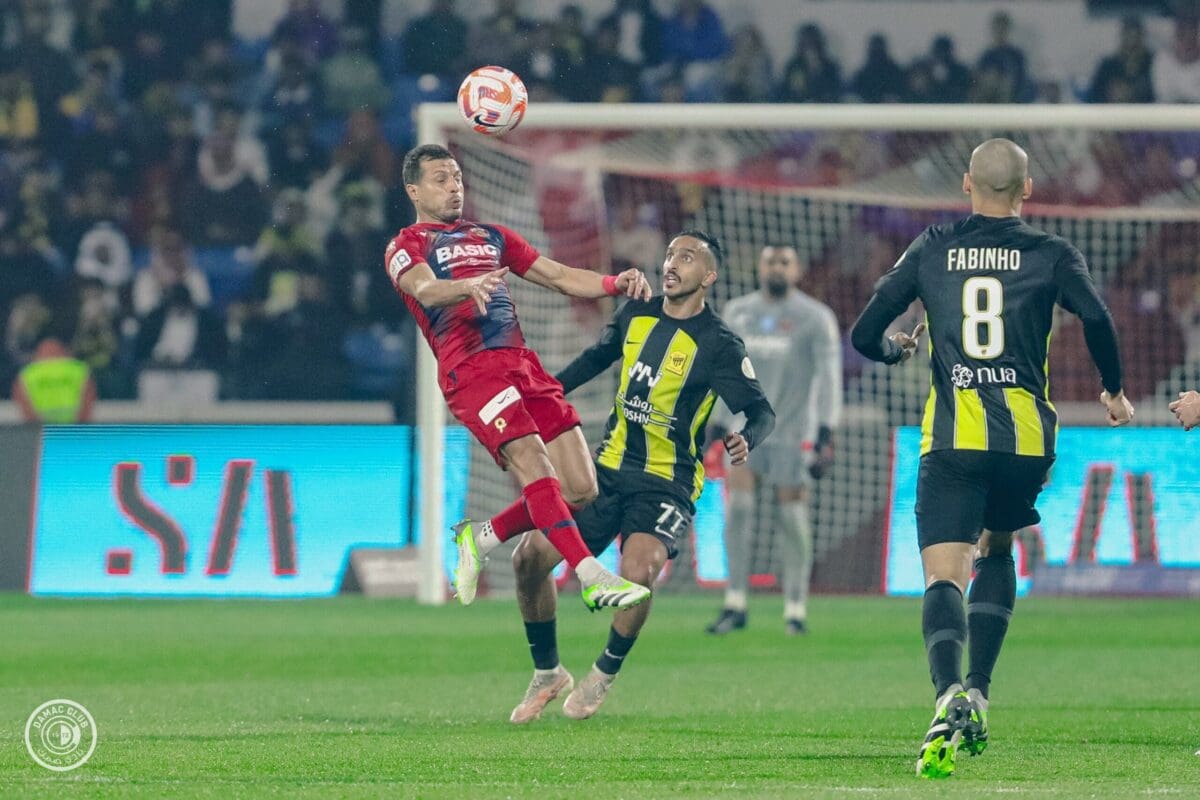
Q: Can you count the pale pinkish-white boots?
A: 2